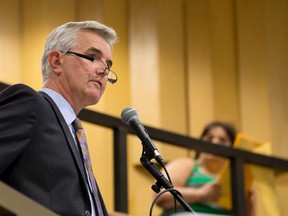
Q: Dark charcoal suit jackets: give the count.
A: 1